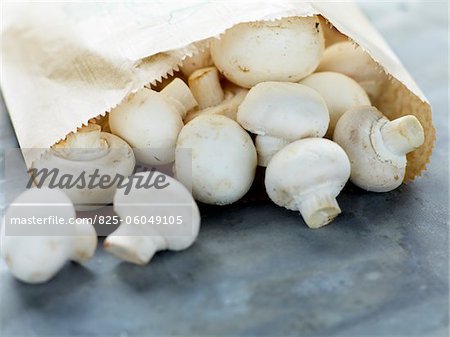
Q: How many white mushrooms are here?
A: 13